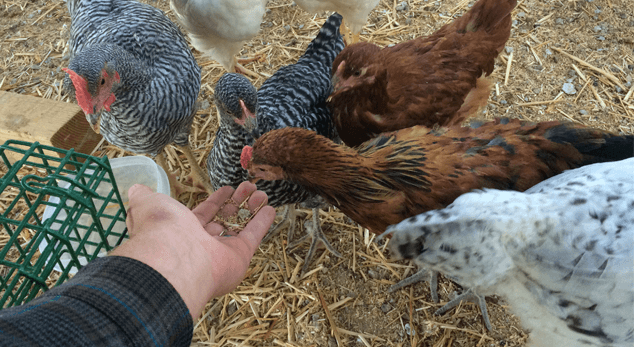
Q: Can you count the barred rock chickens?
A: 2